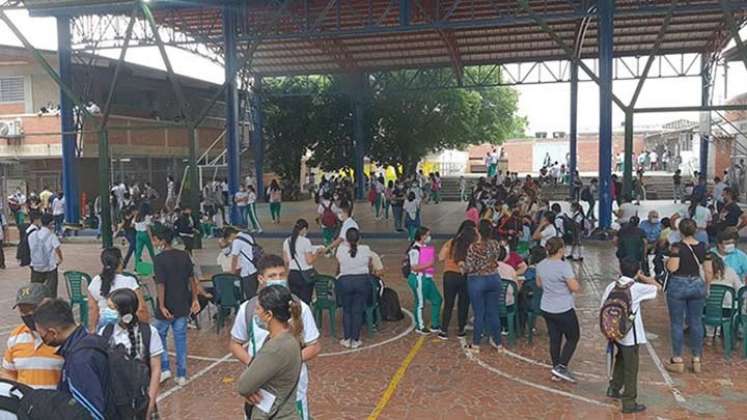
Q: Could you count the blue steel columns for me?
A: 7